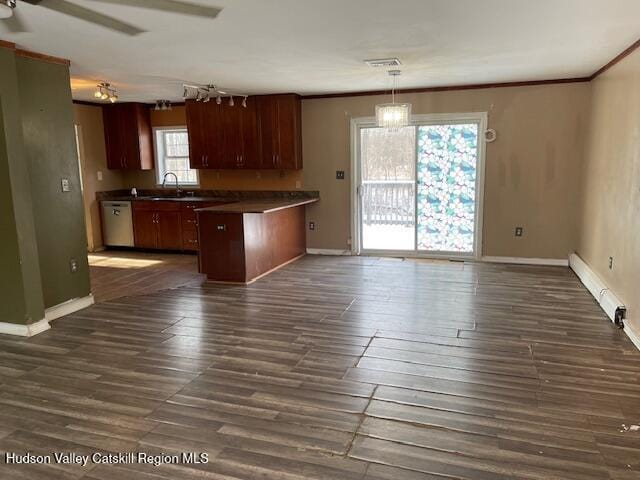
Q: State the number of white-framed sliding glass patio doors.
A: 1